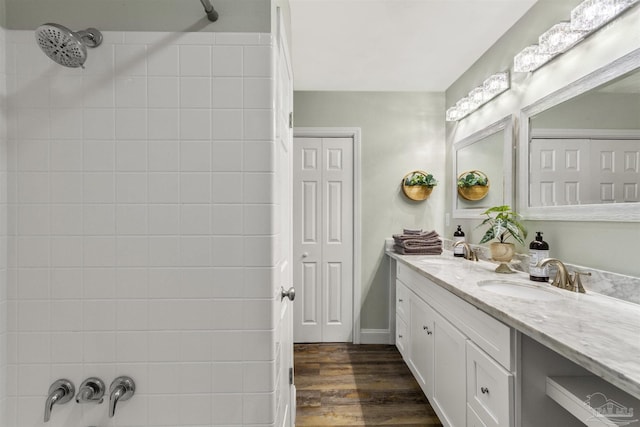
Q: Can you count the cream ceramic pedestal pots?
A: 1